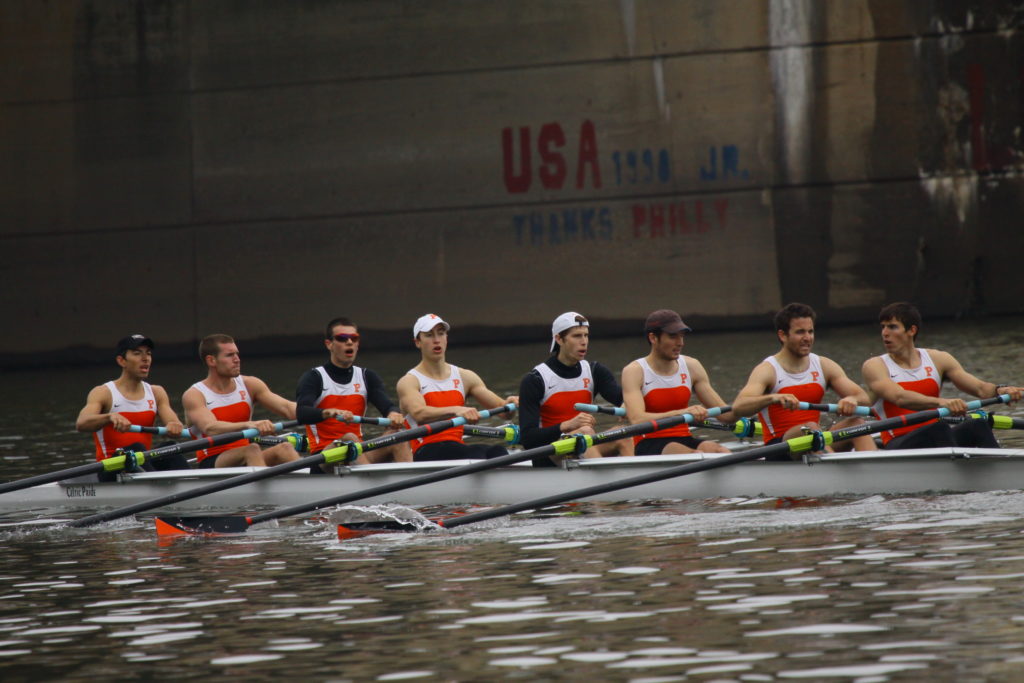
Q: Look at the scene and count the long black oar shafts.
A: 4